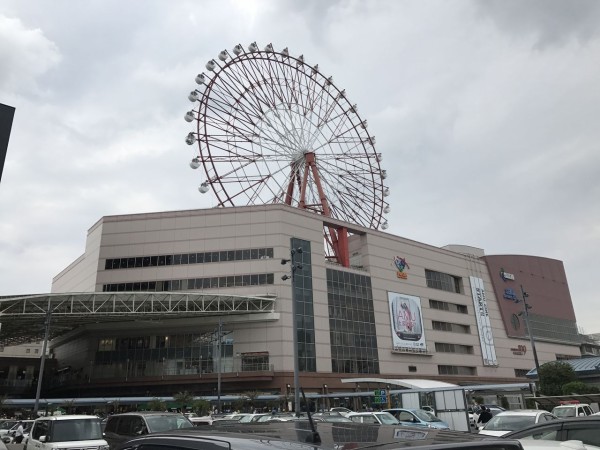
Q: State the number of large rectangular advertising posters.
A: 2